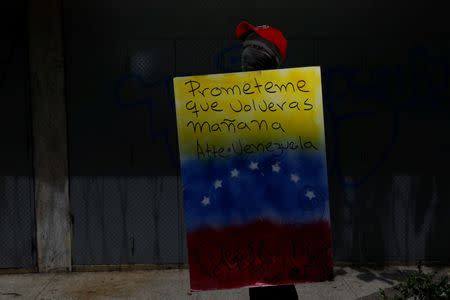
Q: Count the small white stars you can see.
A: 7